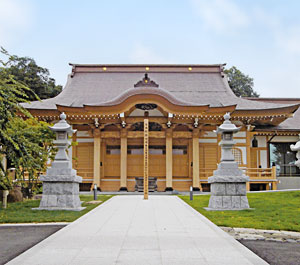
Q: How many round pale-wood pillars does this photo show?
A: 4